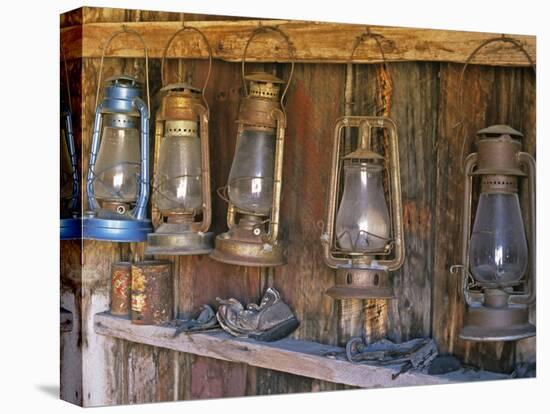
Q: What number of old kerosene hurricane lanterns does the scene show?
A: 5